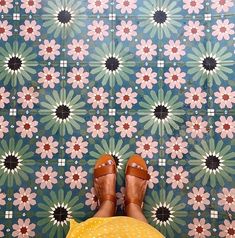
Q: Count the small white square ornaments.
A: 12